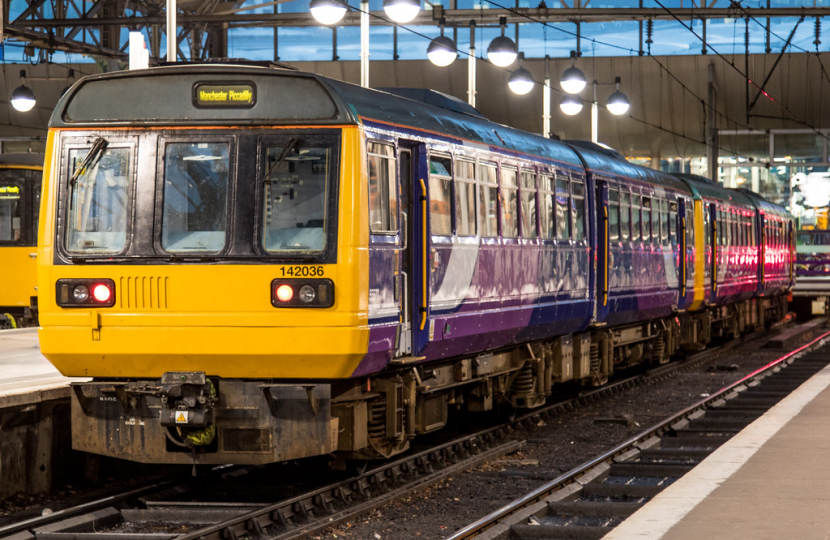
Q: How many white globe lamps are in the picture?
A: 9